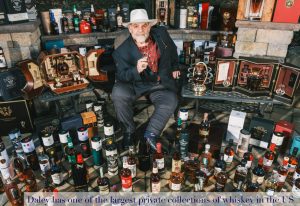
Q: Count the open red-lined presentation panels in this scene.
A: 3